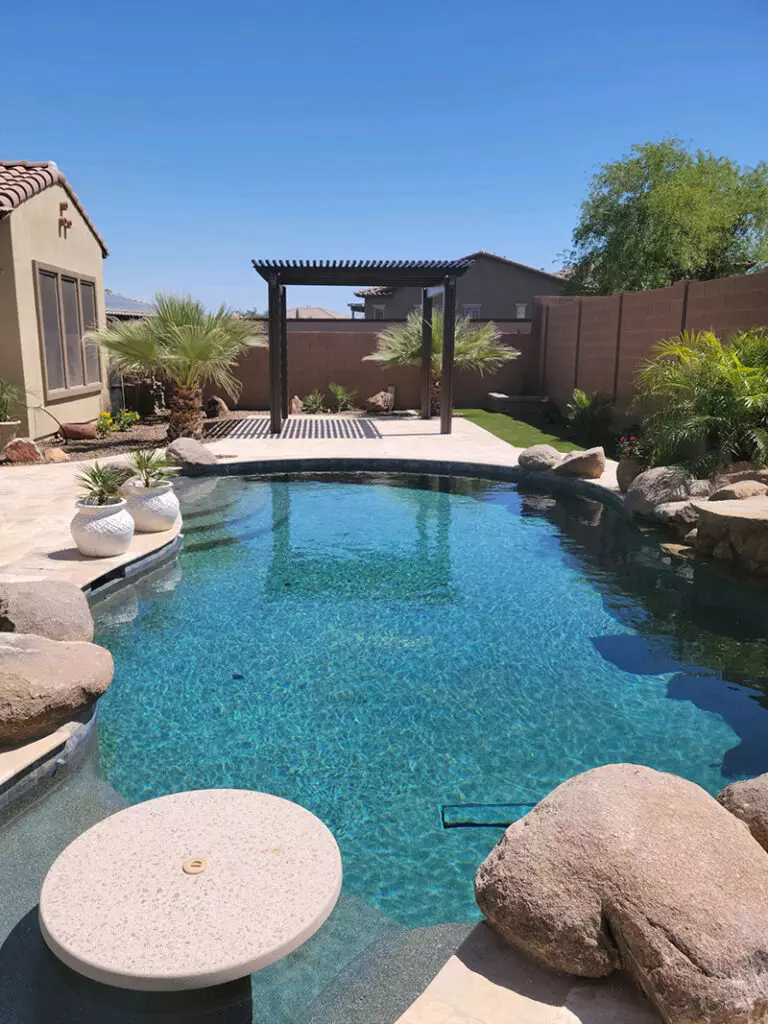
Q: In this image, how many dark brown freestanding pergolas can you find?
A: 1